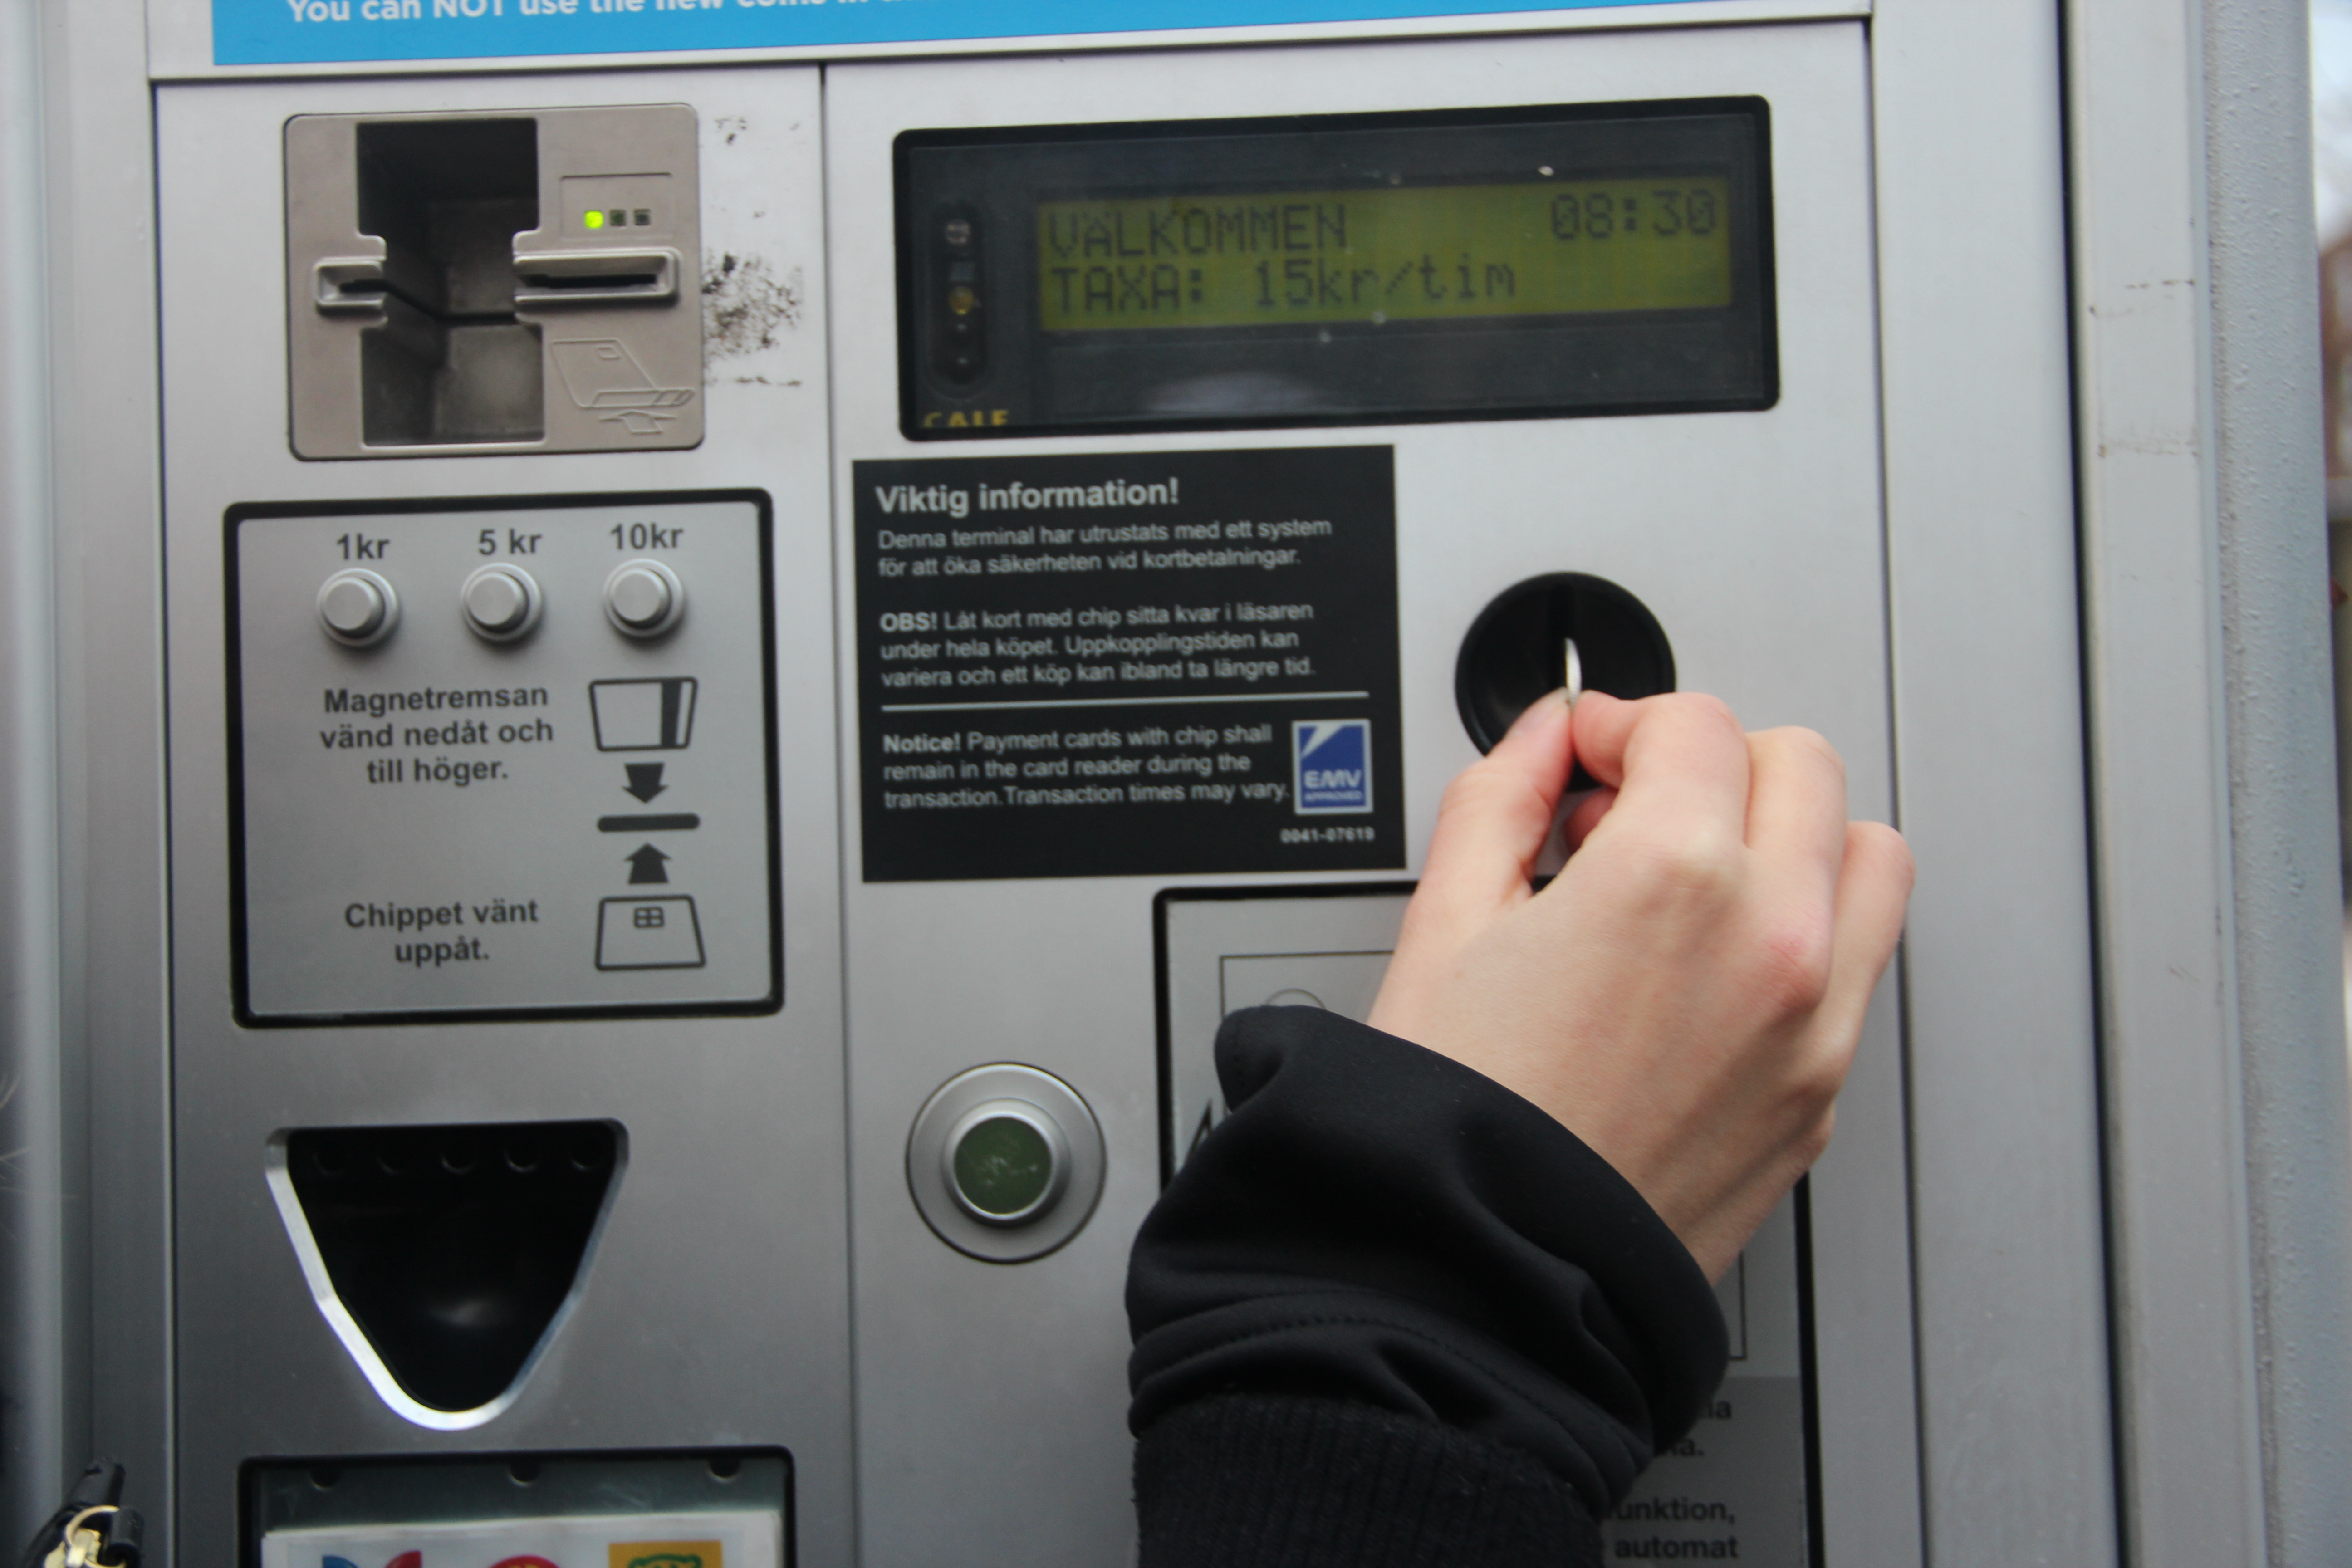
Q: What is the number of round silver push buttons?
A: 3